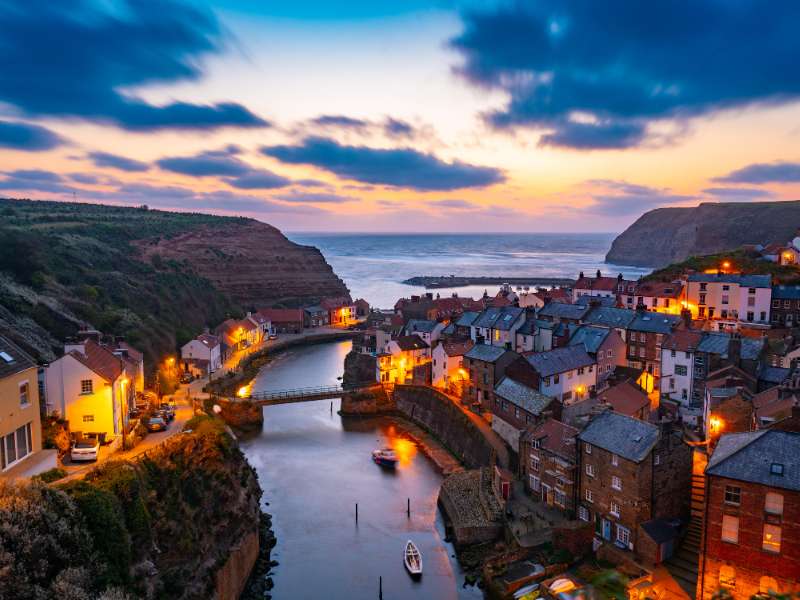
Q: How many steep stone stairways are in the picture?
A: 1